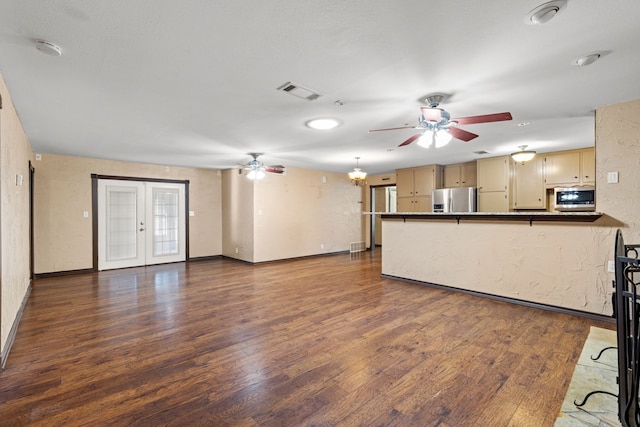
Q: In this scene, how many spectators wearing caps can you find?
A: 0